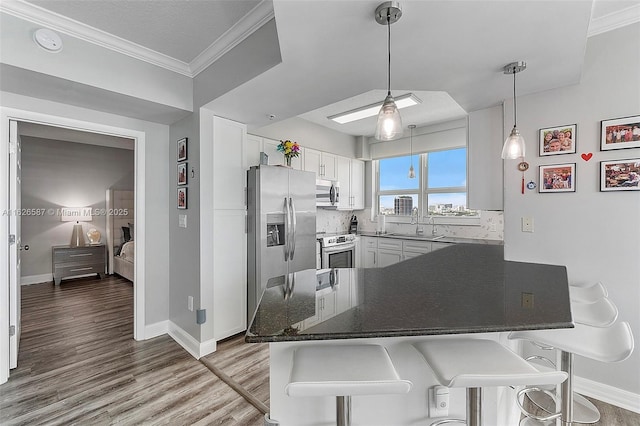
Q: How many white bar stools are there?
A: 5